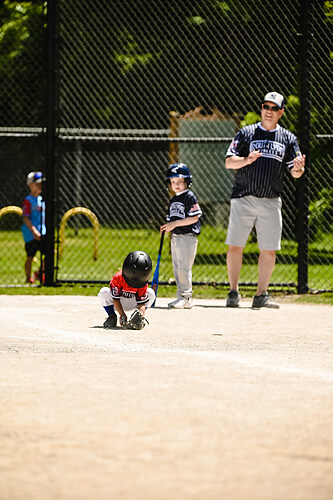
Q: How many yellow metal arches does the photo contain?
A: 2